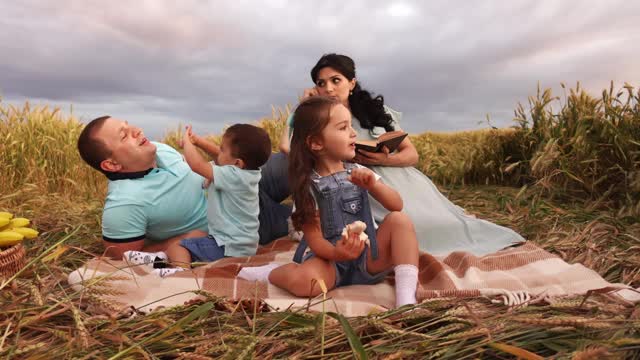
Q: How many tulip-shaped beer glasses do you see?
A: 0